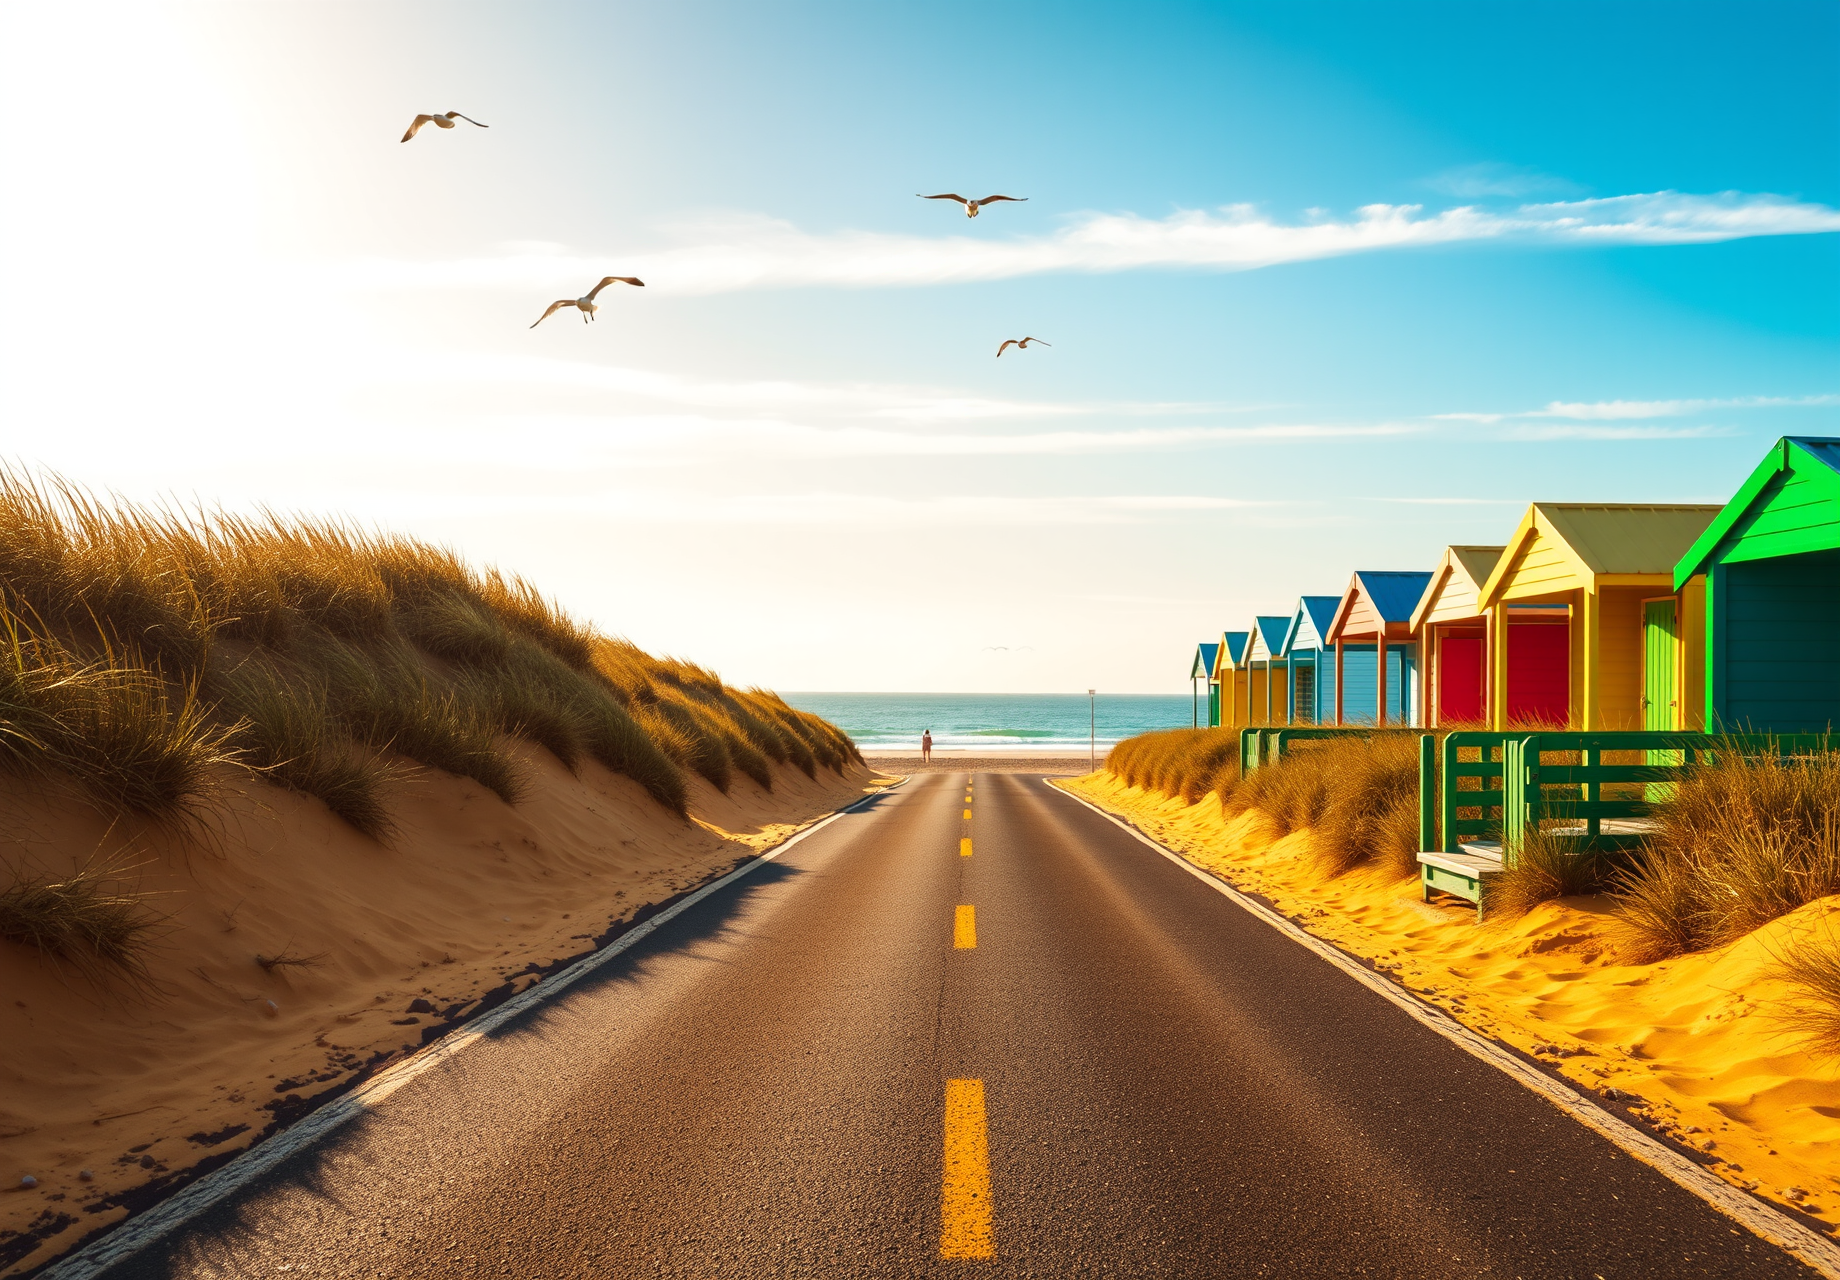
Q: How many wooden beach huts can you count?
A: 8